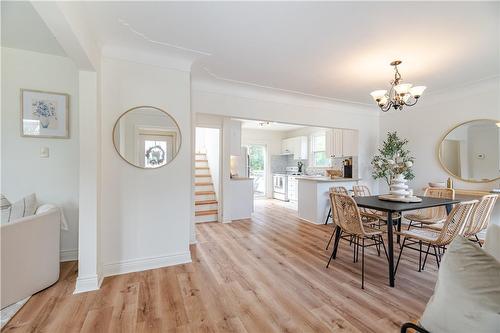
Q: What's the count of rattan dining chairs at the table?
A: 6